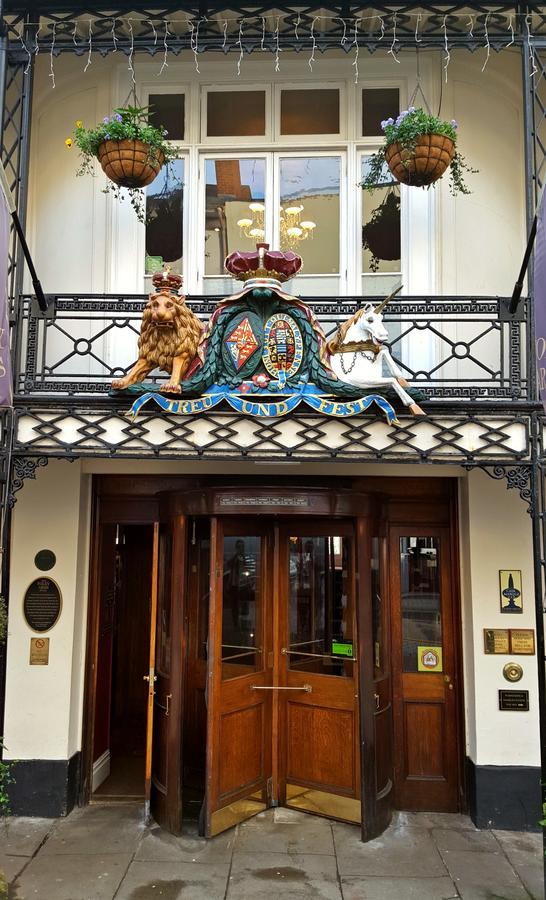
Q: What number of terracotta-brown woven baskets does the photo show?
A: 2